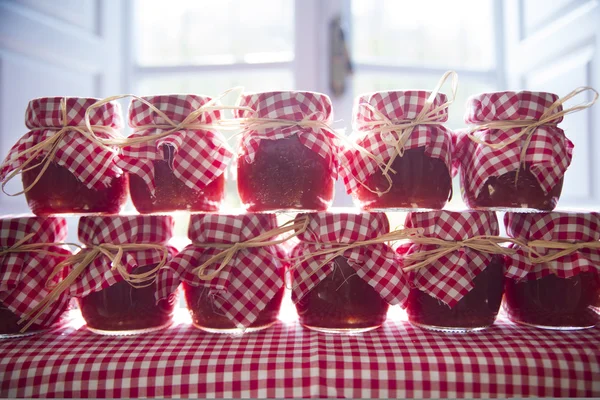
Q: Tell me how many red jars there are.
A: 11